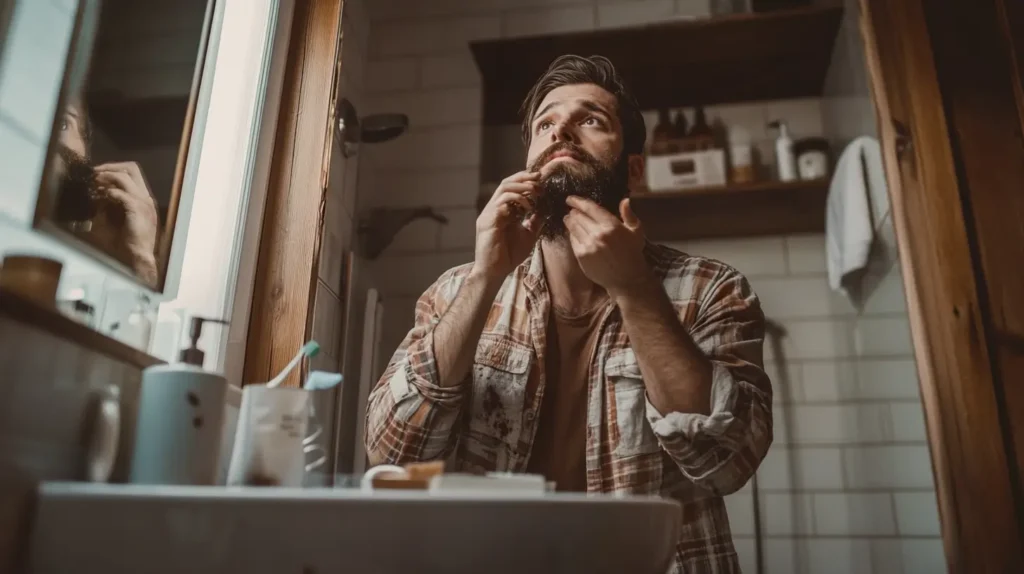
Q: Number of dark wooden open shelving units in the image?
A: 1